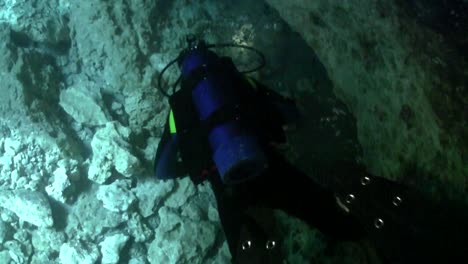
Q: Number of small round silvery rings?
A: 6